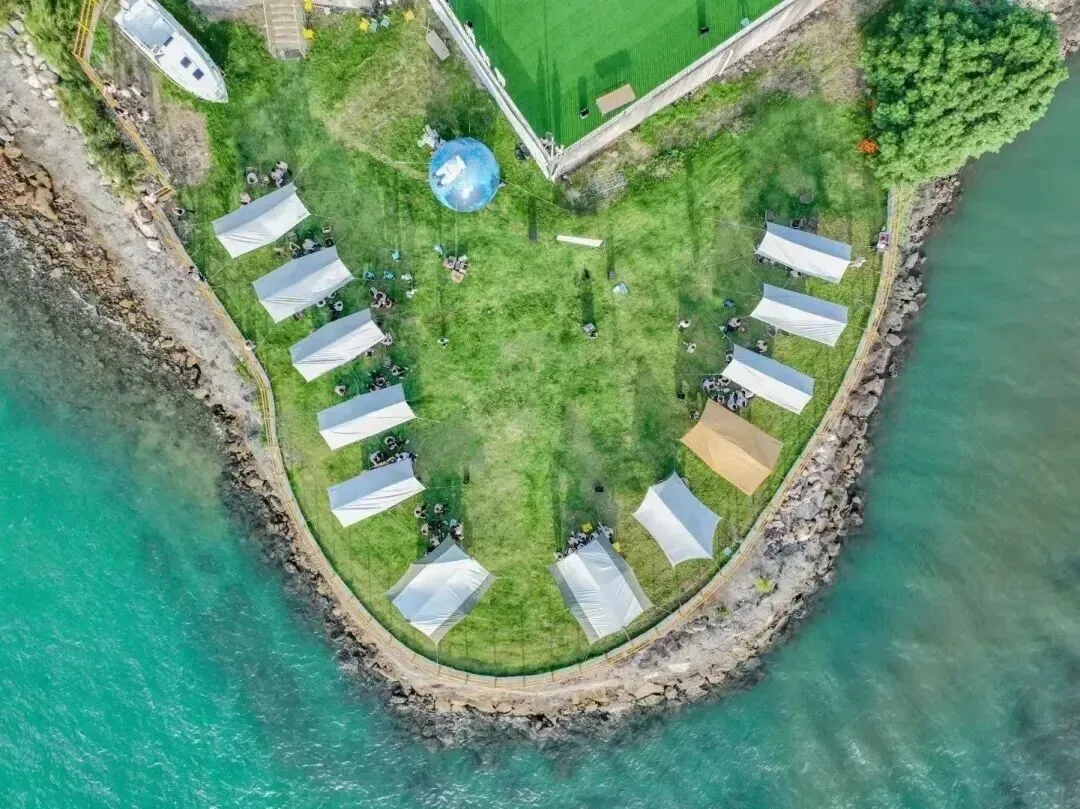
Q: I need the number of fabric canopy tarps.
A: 12